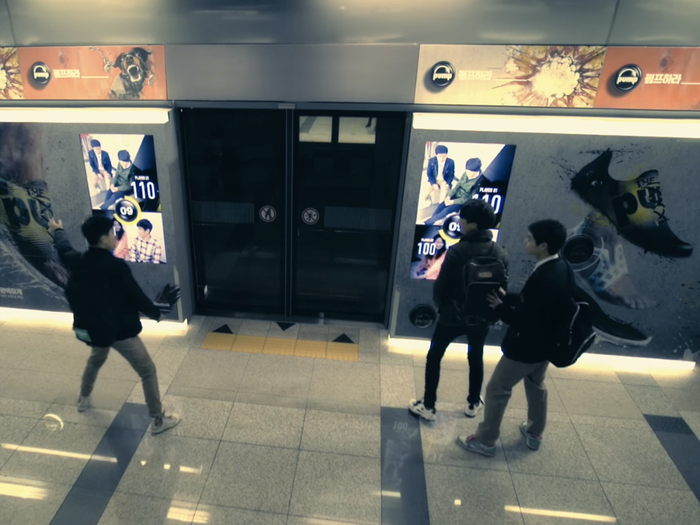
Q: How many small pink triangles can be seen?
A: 0